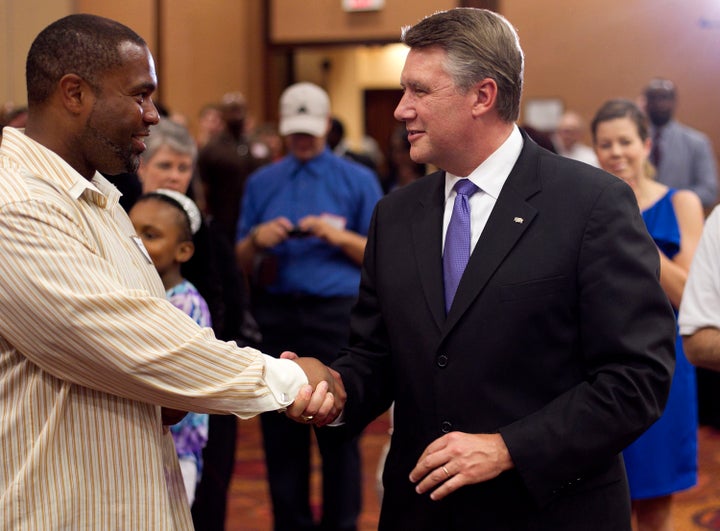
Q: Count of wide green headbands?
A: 0